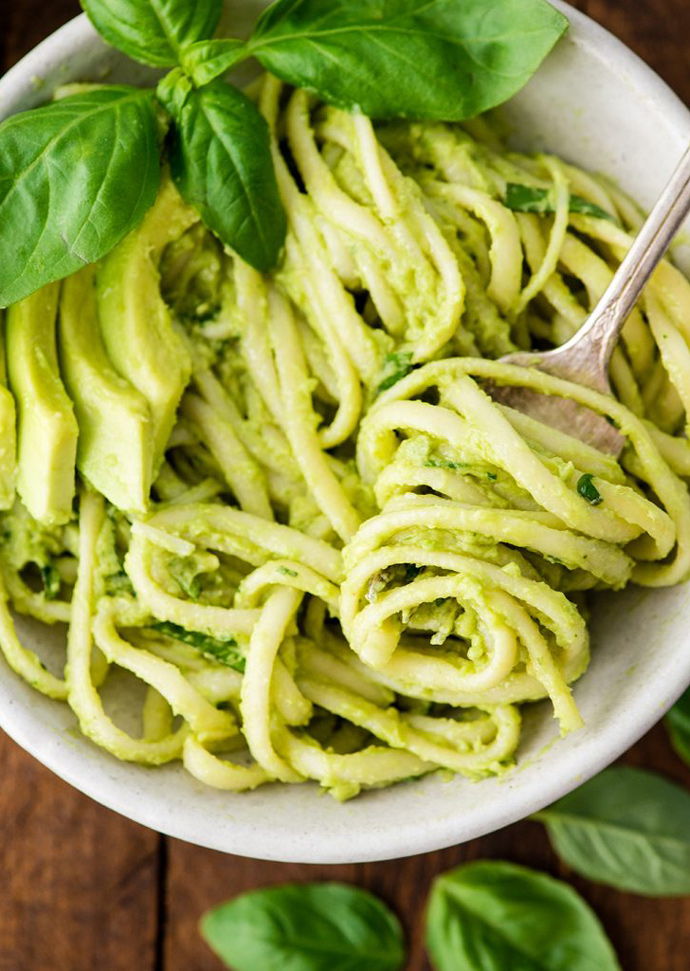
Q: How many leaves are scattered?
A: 4